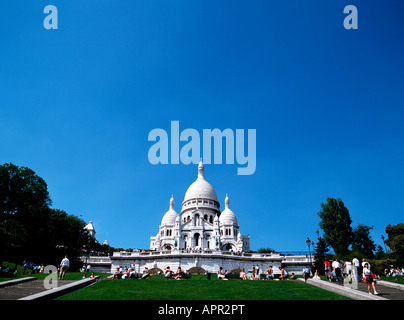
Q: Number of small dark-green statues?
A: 2